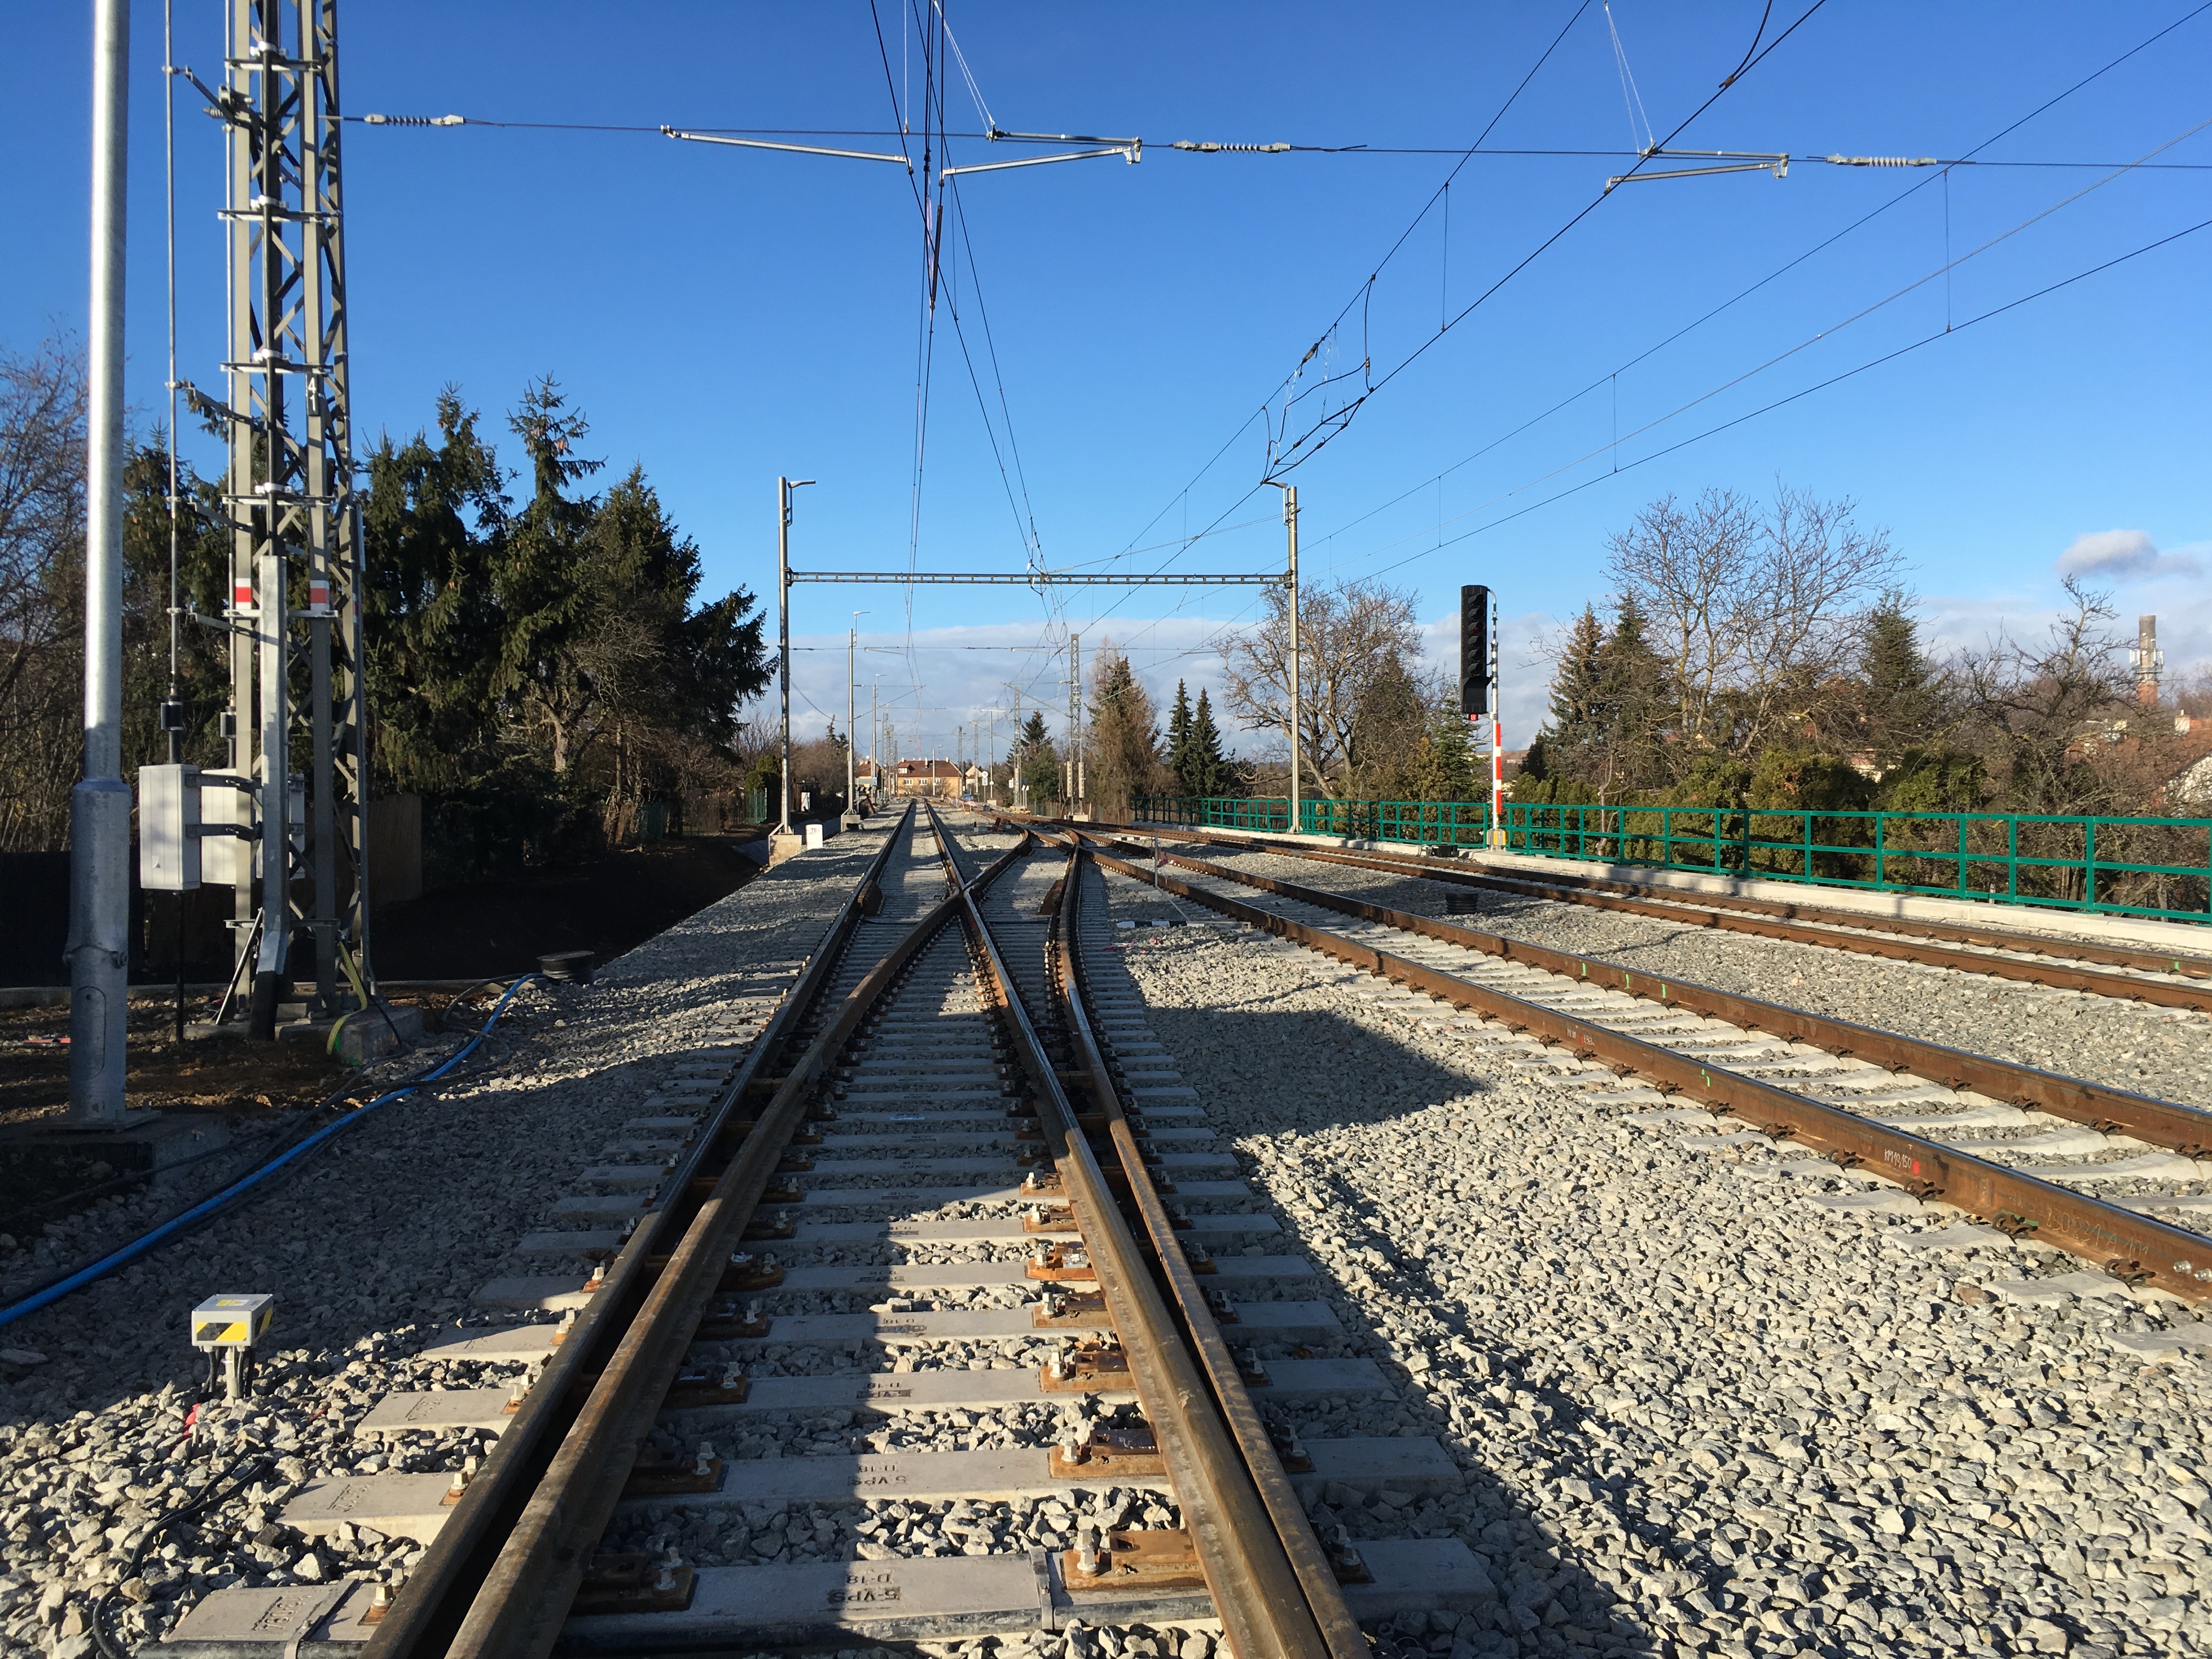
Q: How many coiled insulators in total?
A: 3